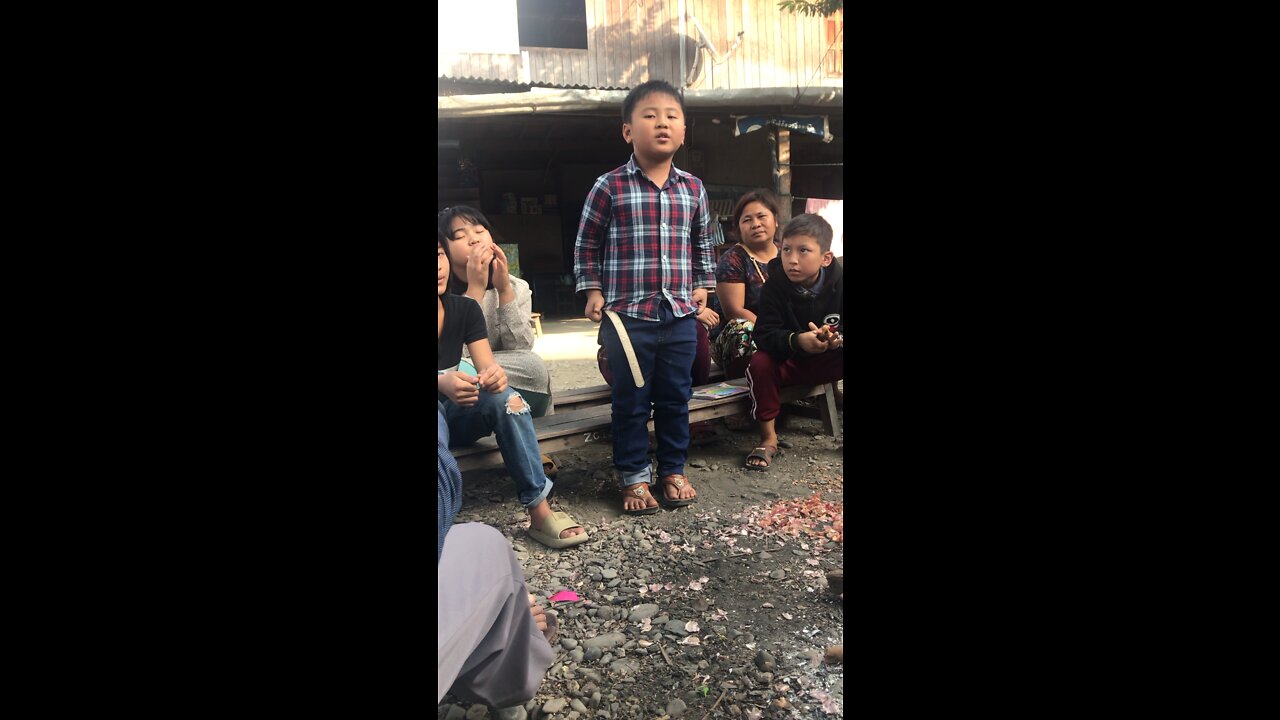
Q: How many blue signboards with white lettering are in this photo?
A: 1